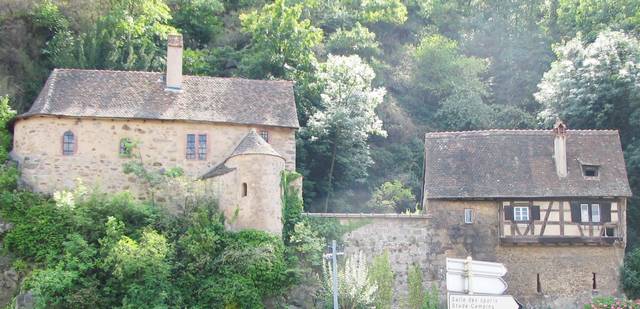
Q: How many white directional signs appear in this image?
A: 3